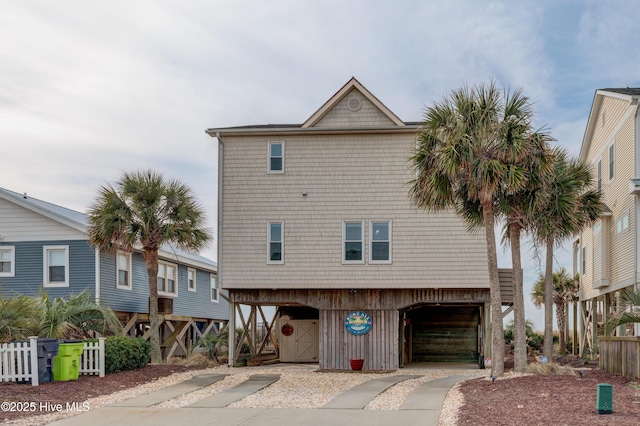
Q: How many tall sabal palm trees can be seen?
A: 4